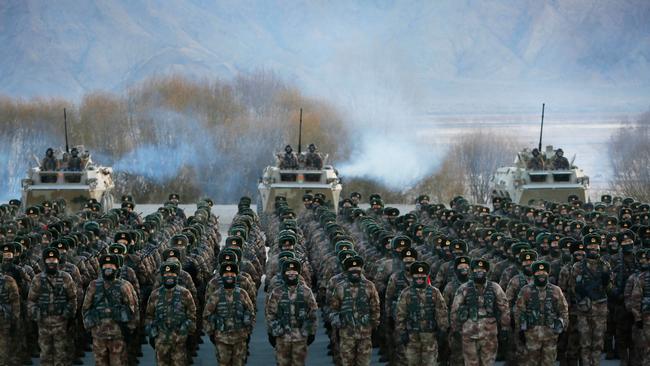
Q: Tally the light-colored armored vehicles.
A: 3